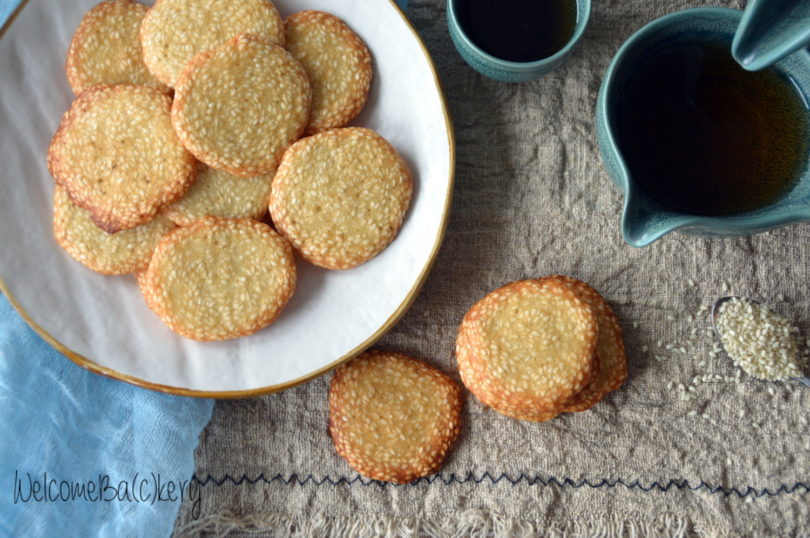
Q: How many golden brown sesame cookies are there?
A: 12